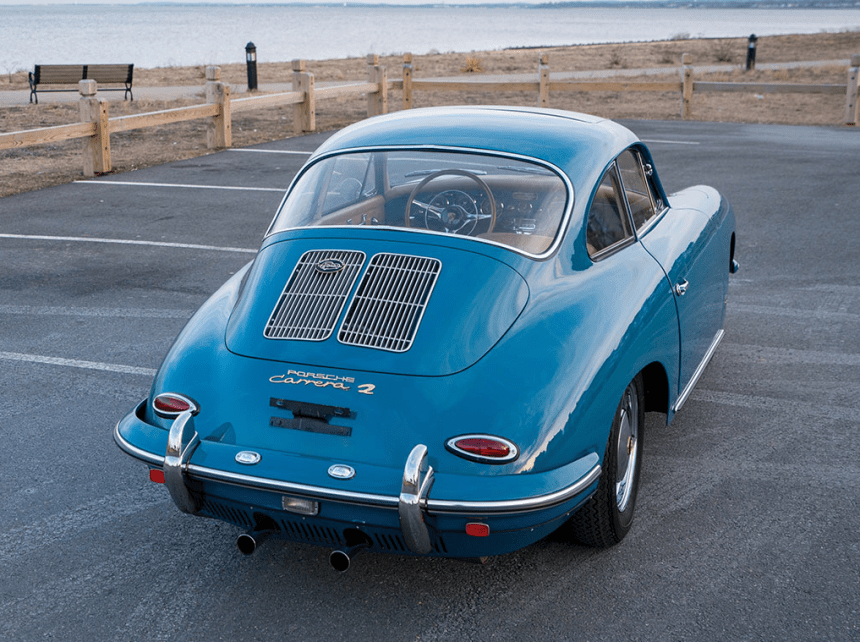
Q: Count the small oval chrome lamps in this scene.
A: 2